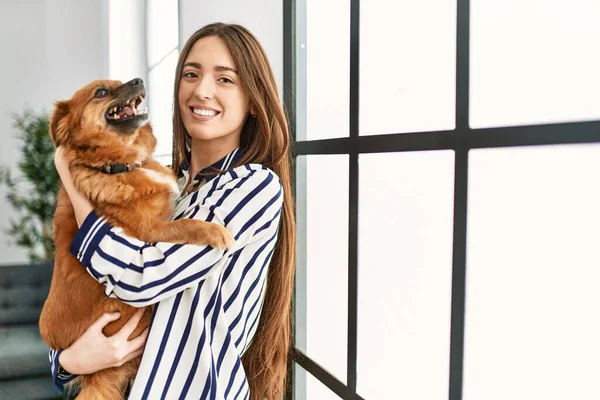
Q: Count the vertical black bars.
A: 3